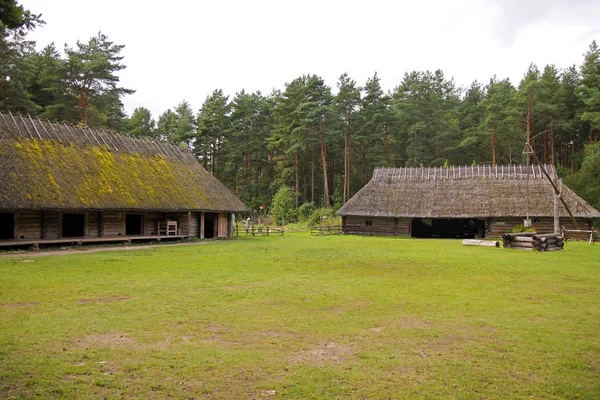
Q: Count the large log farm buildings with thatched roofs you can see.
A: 2